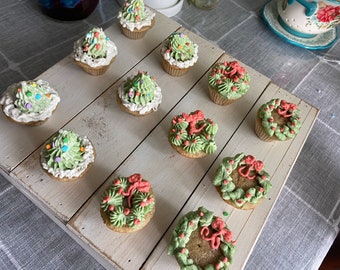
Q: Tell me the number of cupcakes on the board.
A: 12